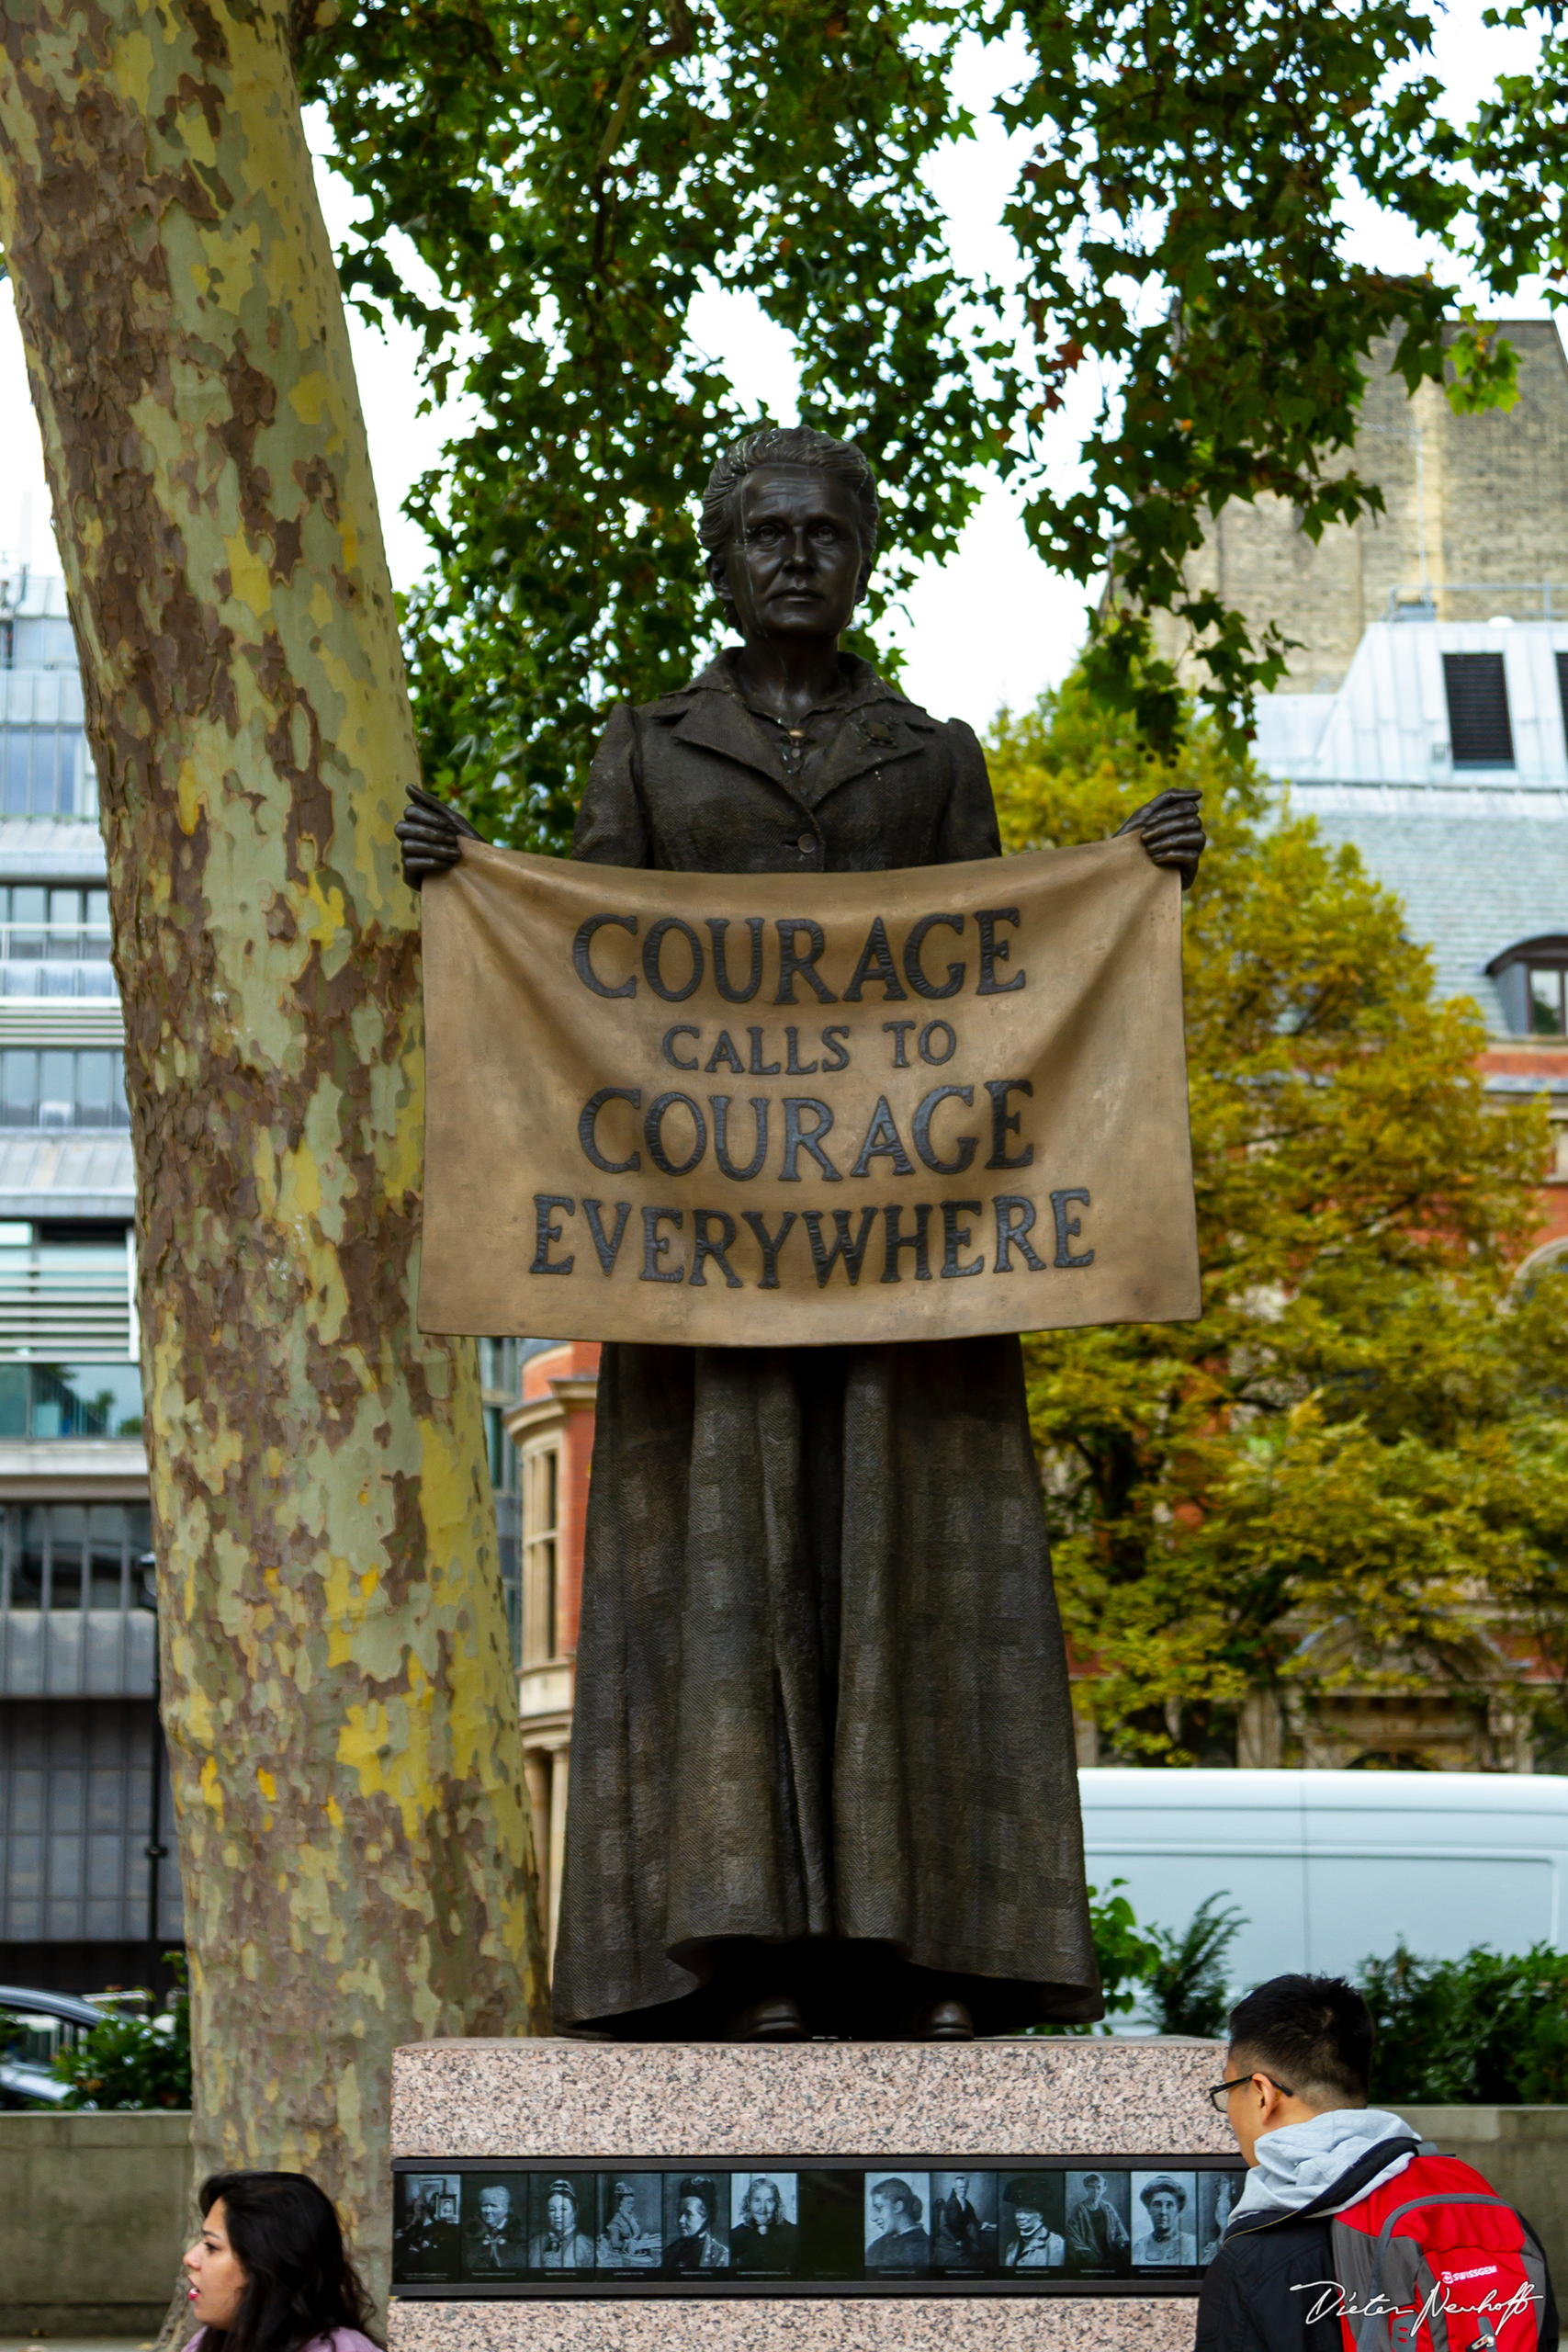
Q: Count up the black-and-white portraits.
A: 12